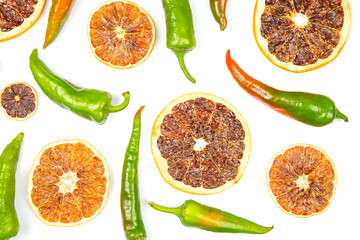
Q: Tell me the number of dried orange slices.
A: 7